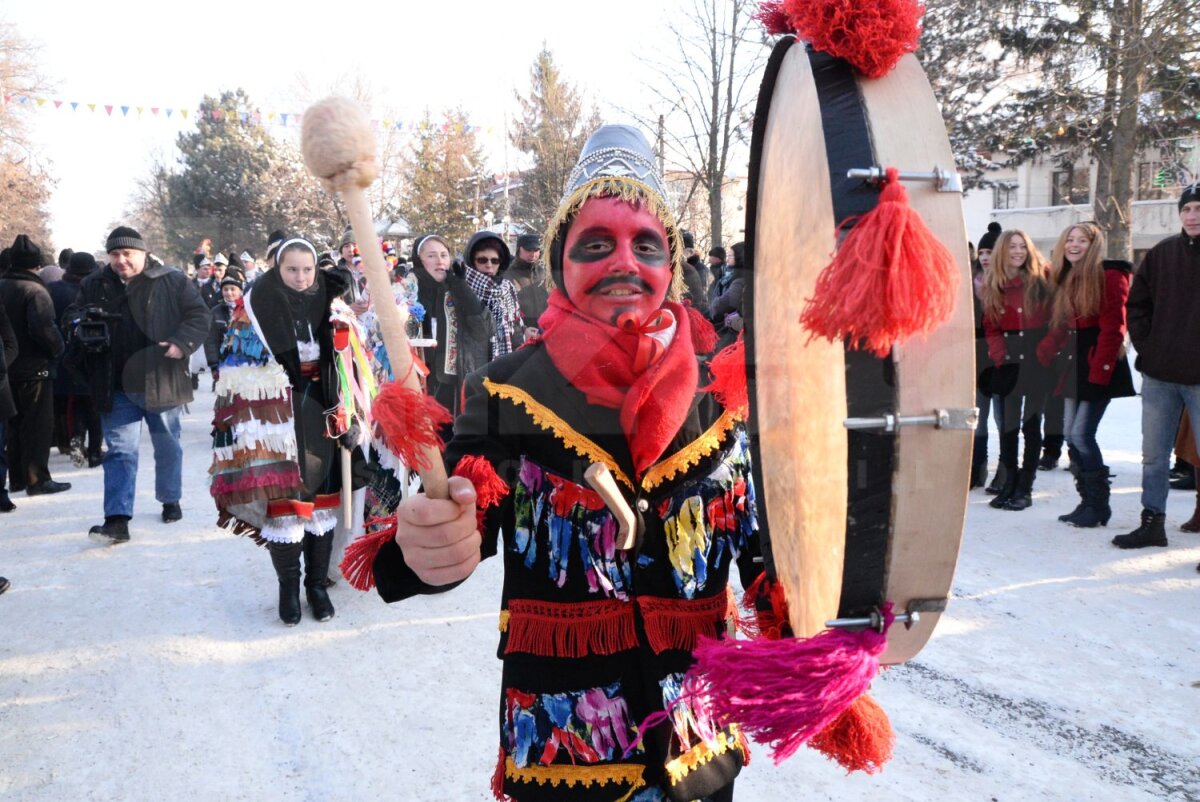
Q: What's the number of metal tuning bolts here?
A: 3